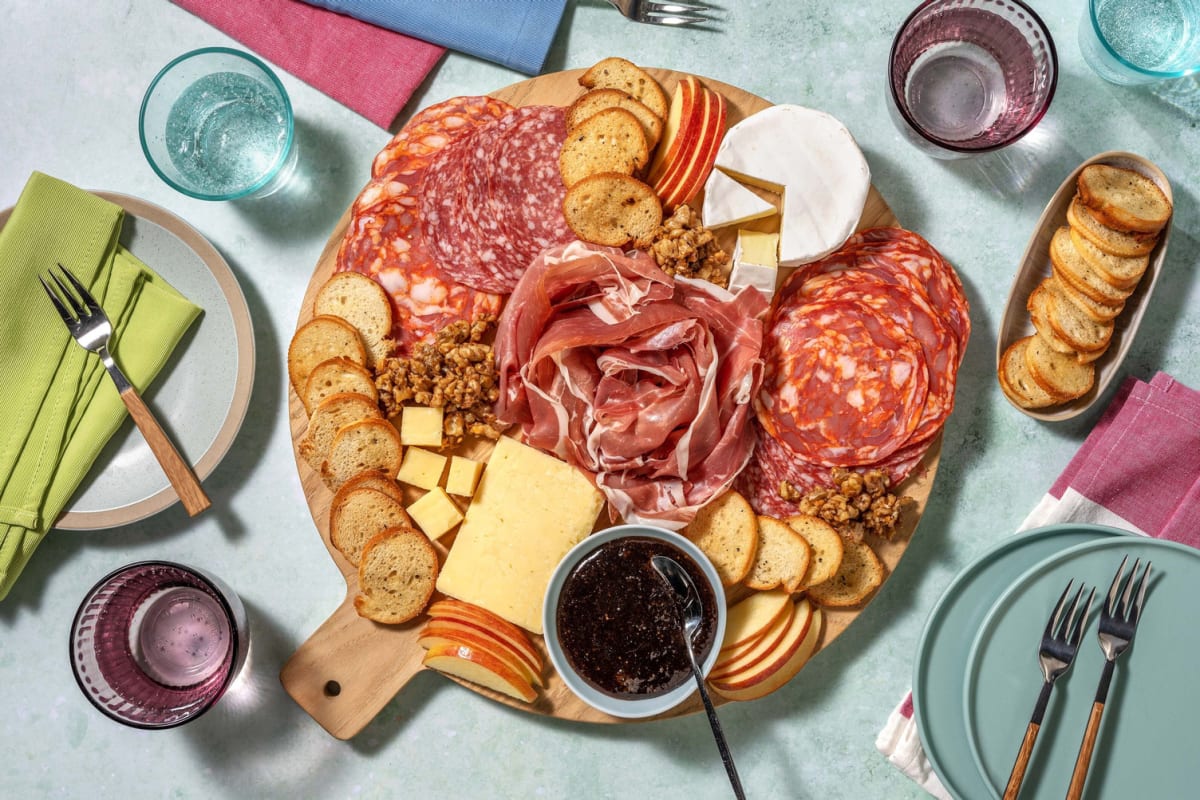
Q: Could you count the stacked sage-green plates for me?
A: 2